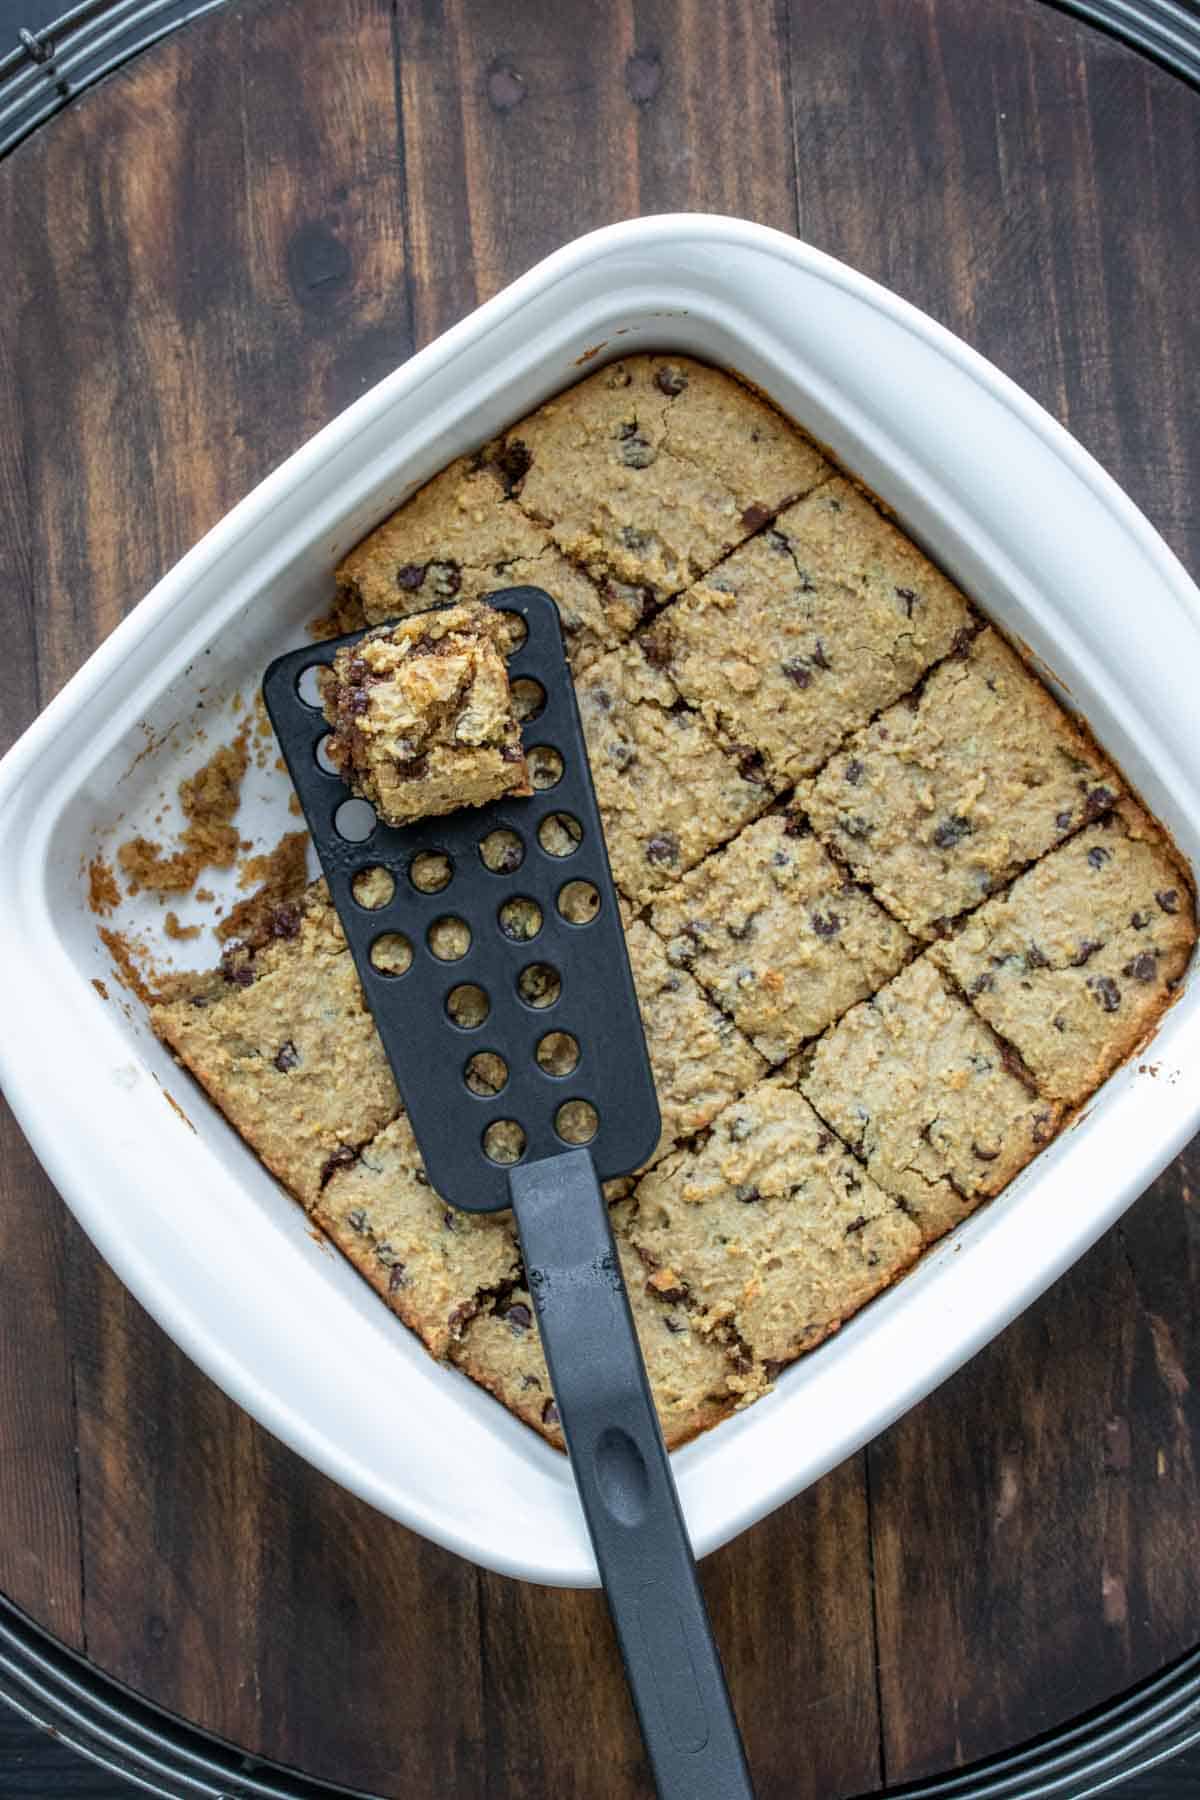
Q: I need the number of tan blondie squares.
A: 15